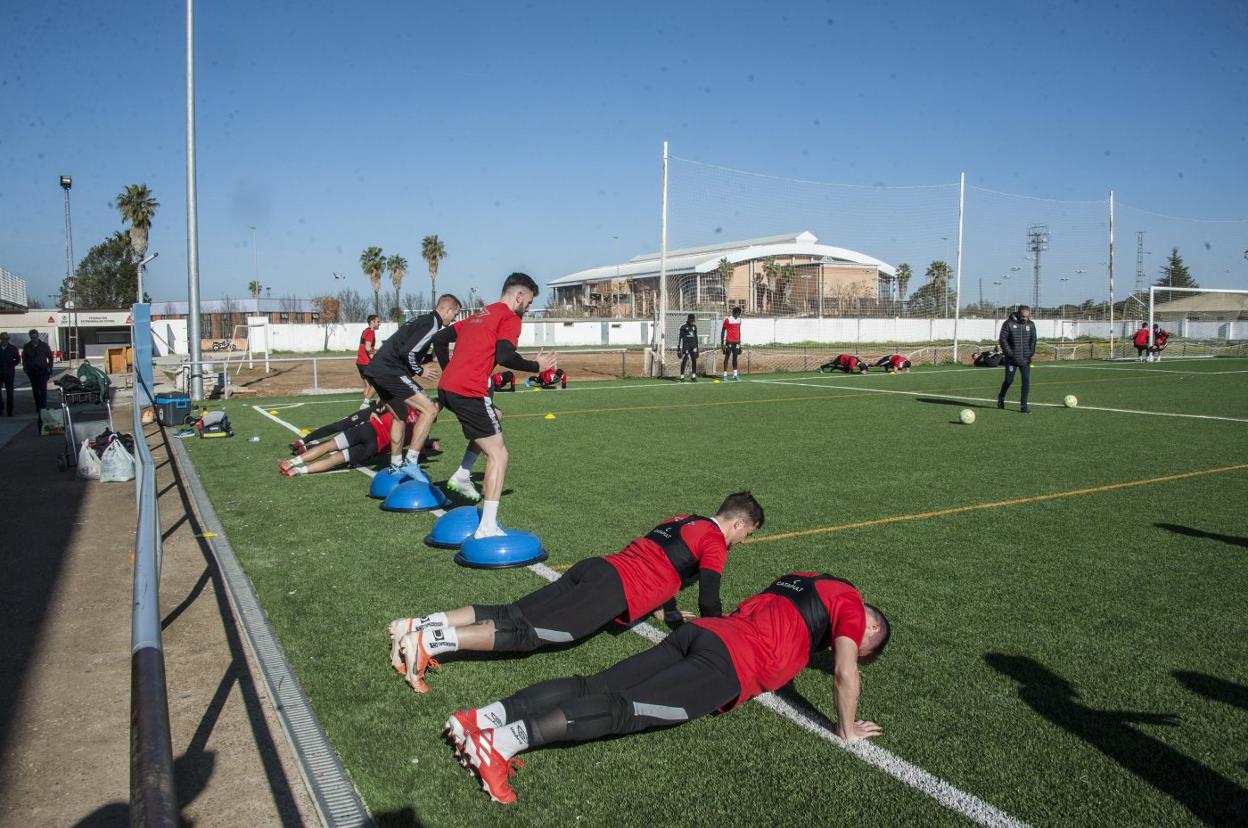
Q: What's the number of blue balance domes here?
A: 4